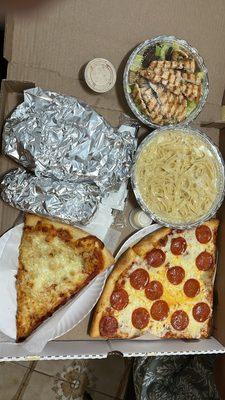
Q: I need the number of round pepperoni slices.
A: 14